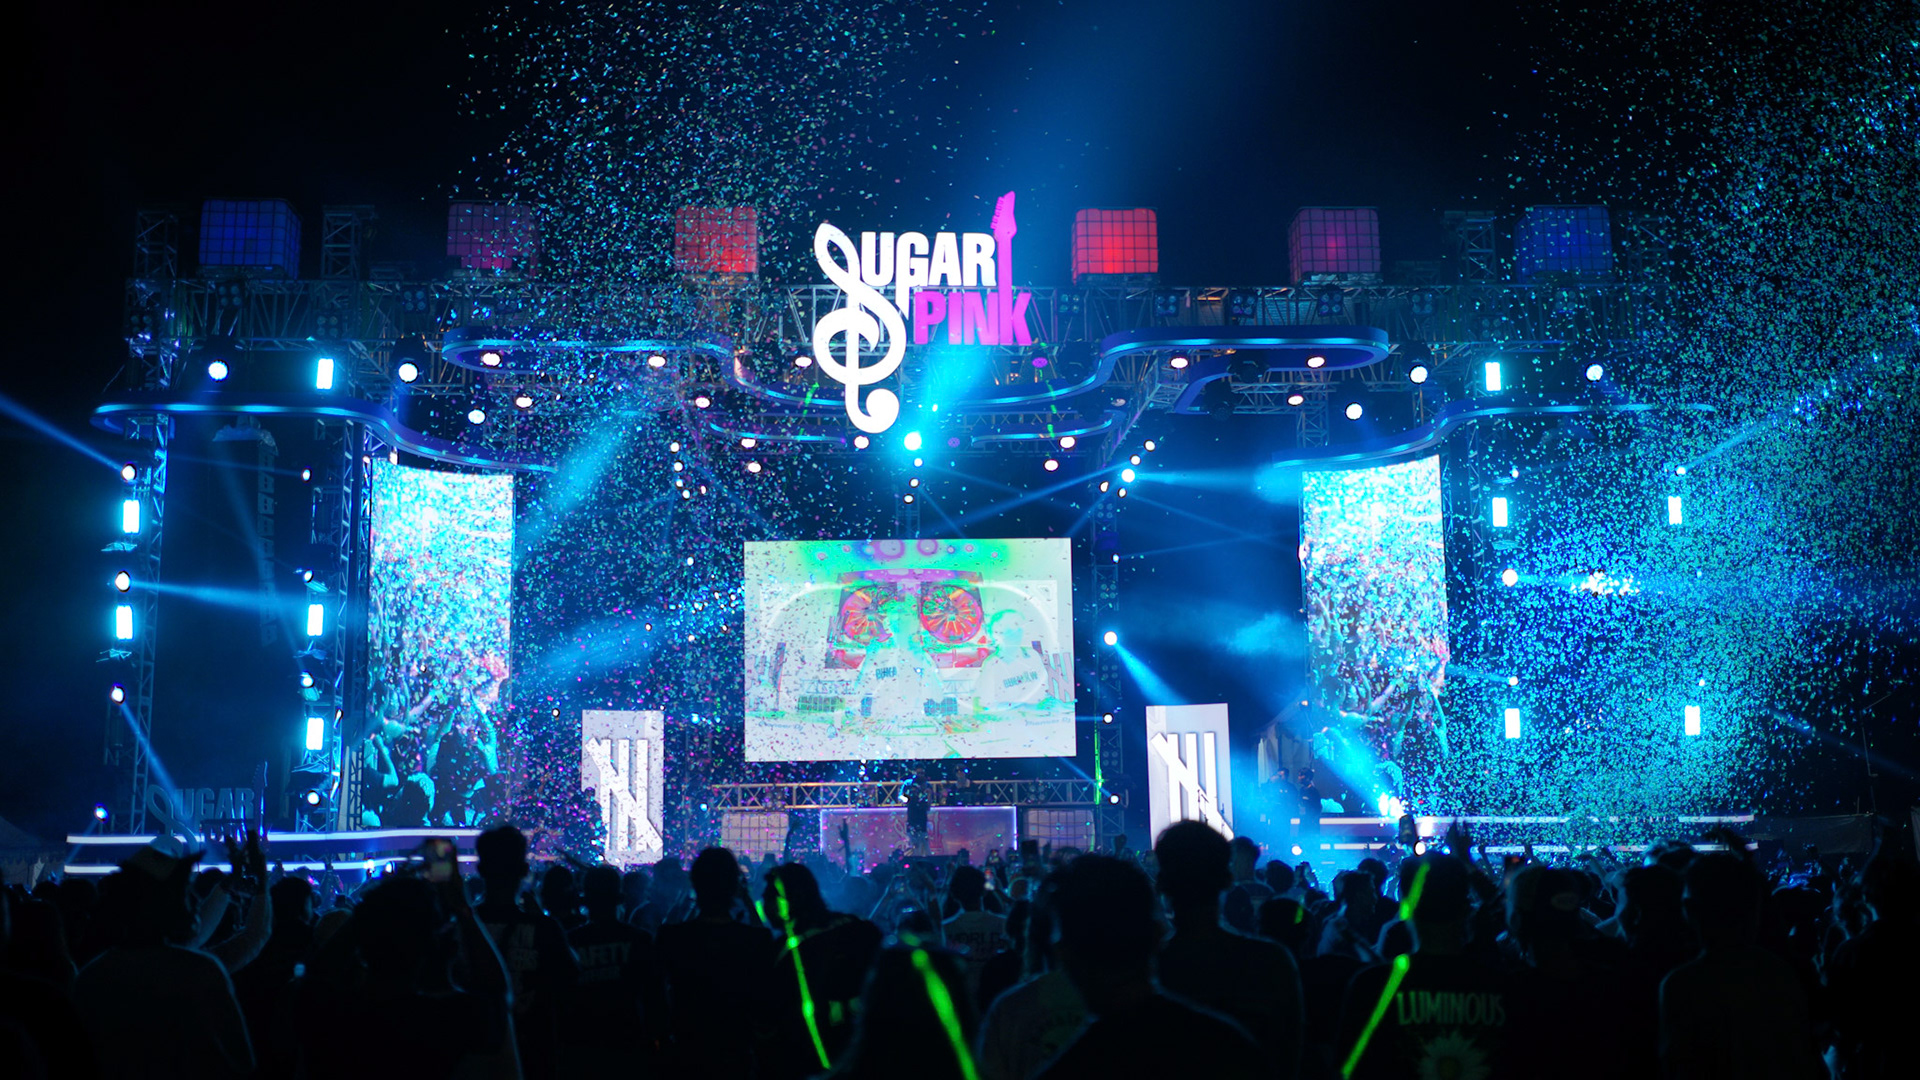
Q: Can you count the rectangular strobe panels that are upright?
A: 10